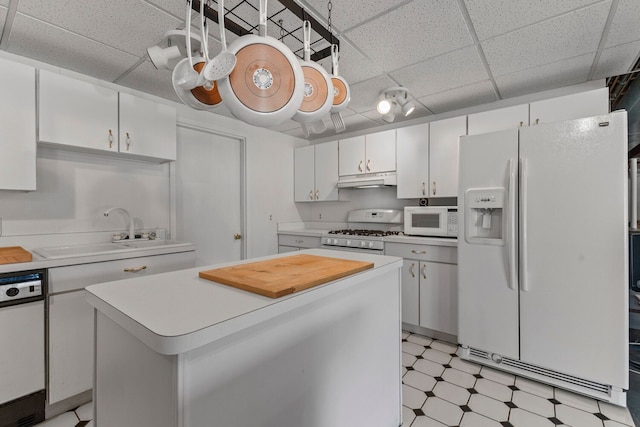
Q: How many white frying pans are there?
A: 4